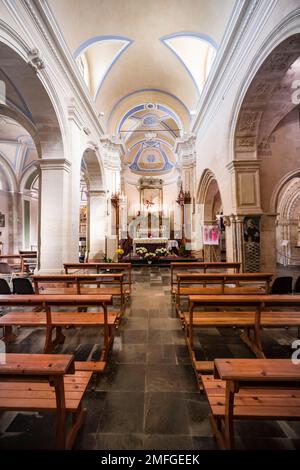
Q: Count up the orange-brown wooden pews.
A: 8